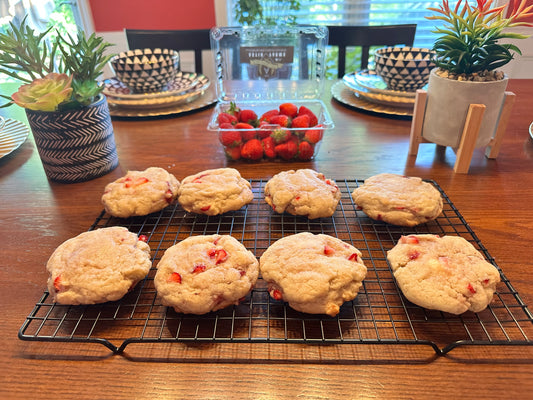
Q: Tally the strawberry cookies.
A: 8